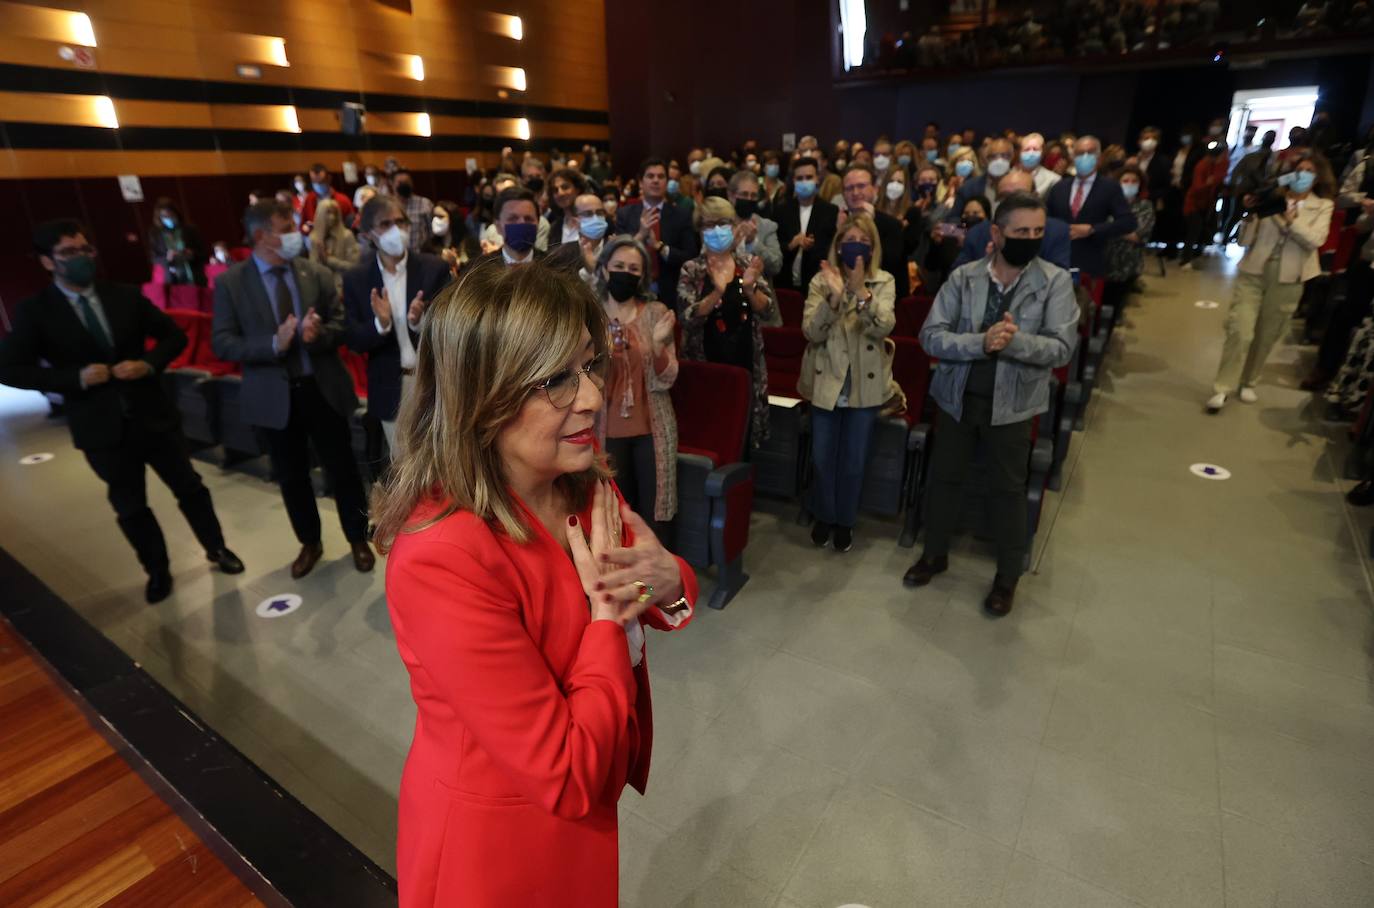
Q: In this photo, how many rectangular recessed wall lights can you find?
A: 9